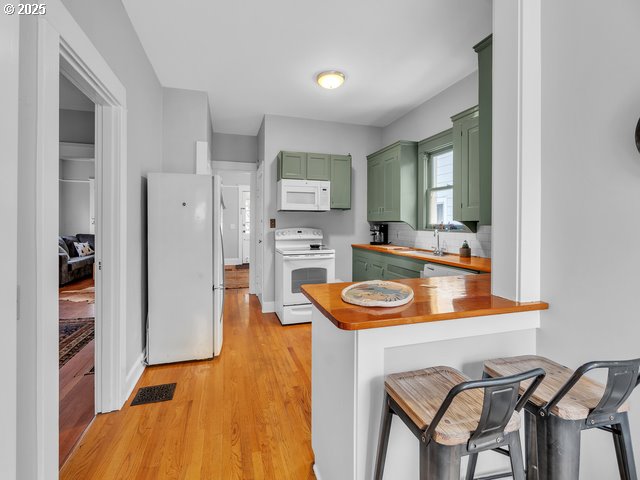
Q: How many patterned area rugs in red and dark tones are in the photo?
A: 1